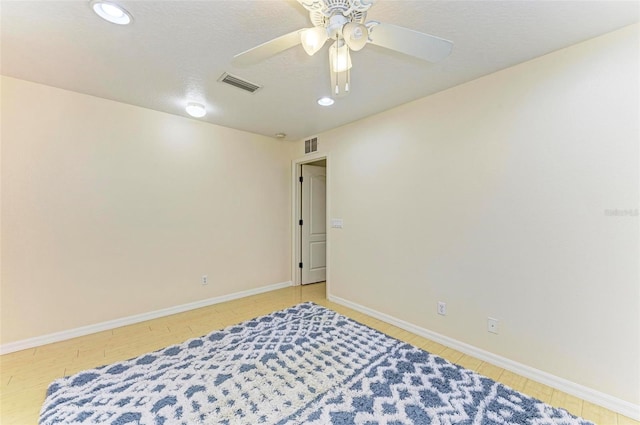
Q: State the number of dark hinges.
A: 3